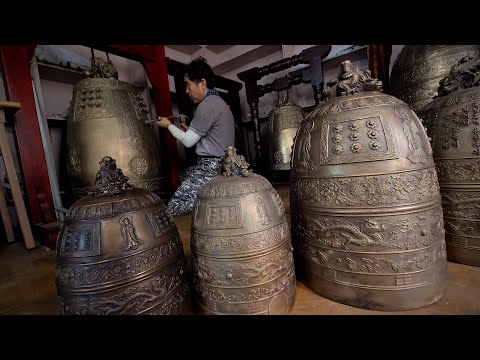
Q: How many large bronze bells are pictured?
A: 7